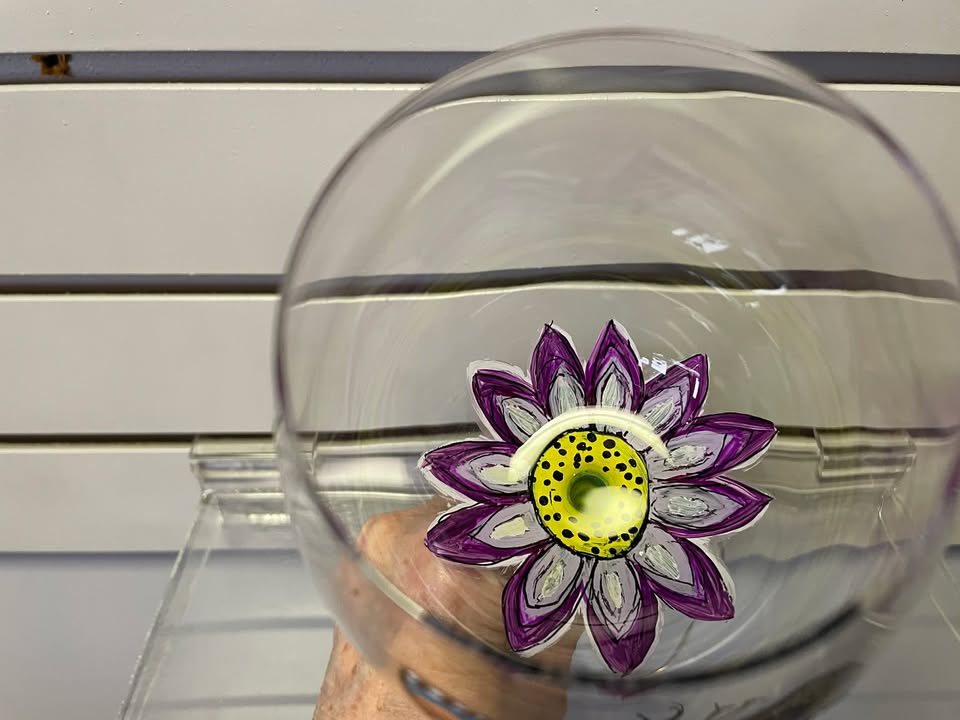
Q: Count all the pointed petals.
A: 11